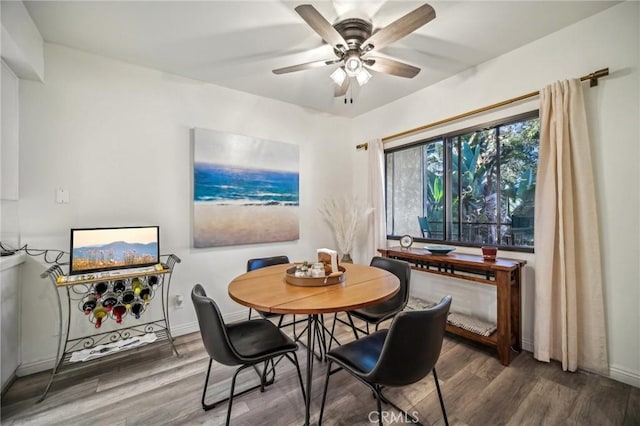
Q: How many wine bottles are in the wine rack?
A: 11